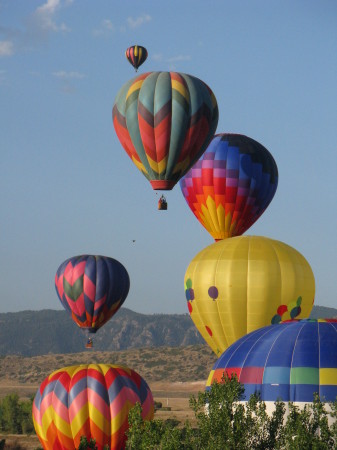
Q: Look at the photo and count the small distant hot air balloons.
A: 1